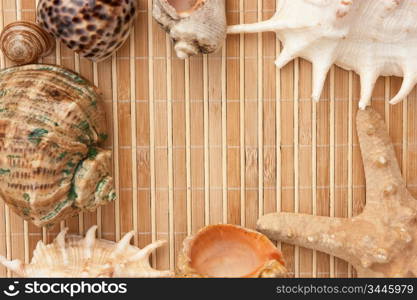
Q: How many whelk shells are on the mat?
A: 2